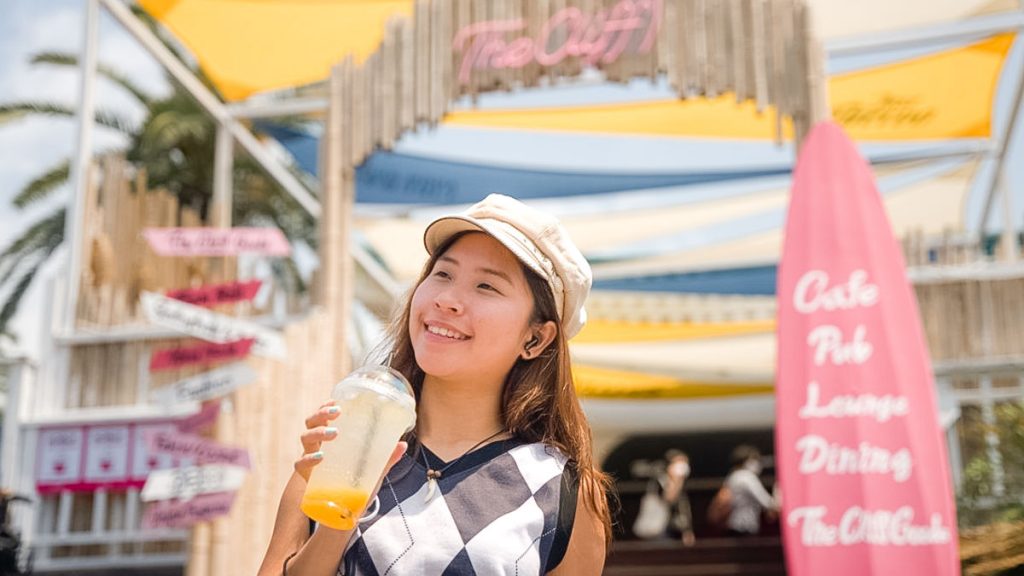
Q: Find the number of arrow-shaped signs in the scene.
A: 9